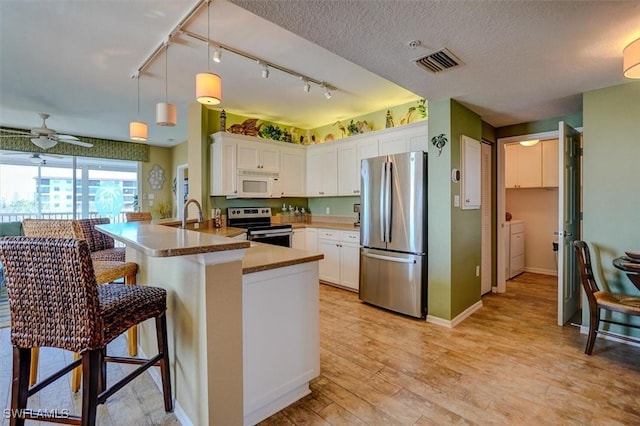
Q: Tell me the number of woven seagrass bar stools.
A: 4